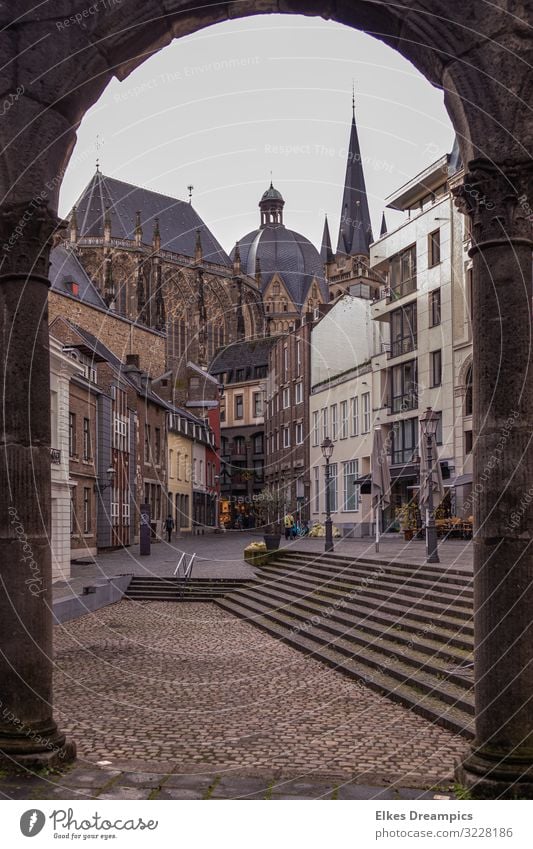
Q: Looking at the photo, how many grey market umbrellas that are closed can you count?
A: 2